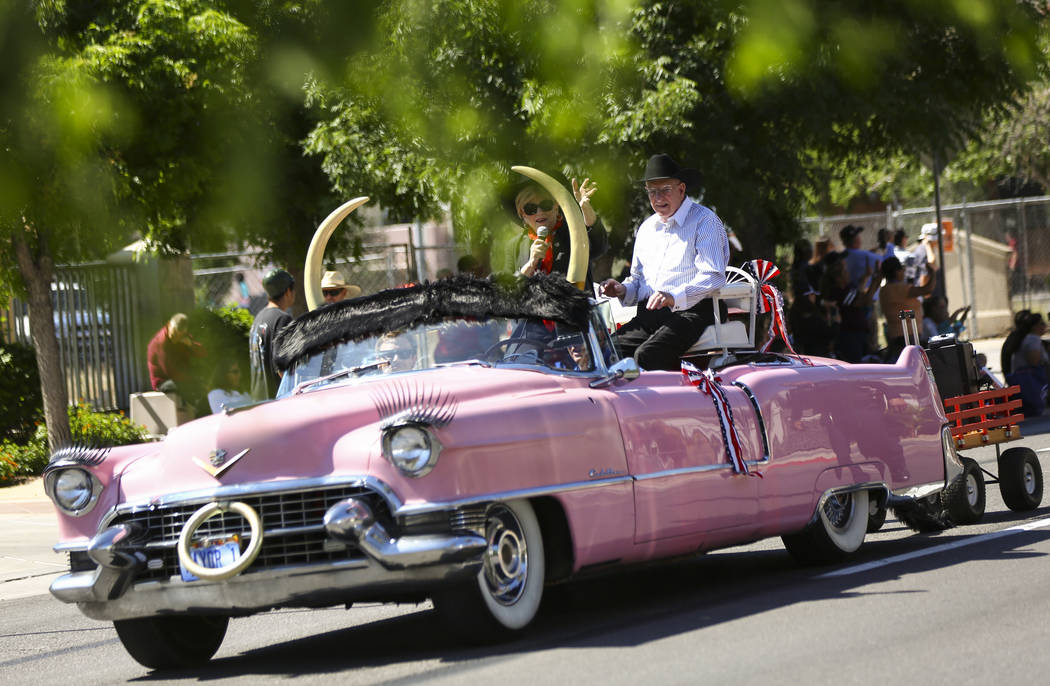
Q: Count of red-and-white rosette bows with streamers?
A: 2